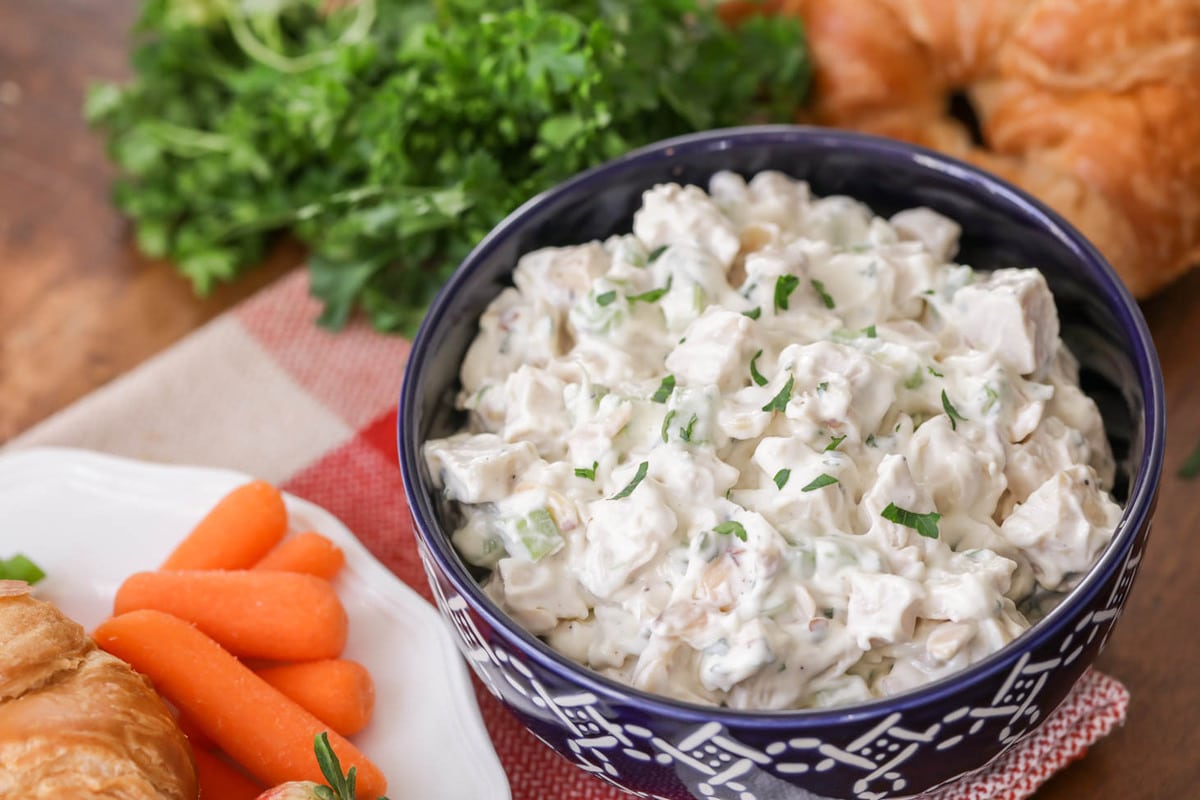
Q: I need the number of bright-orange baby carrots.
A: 6